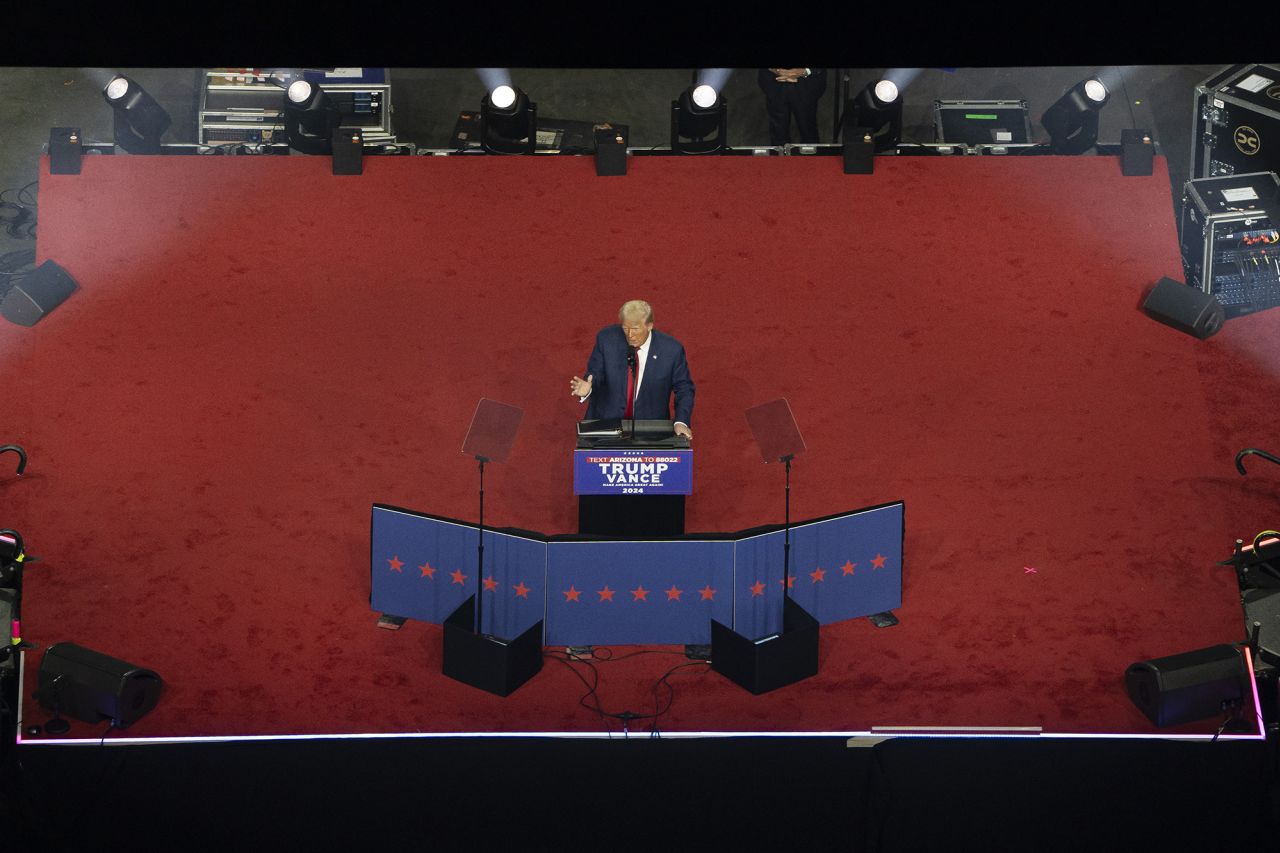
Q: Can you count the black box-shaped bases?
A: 2